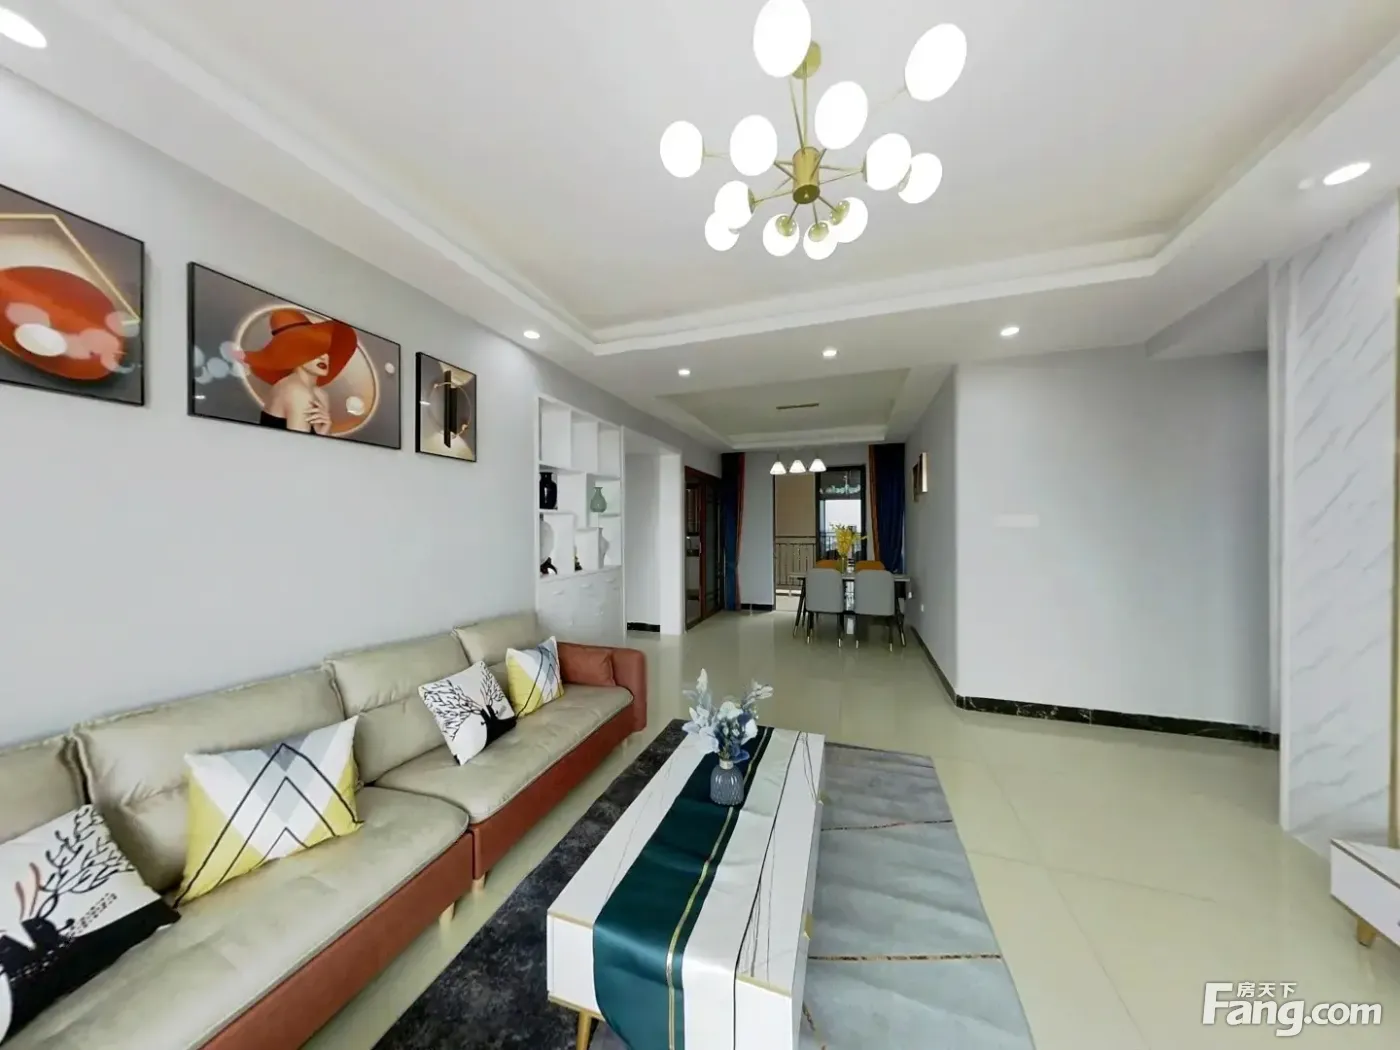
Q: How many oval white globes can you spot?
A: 12